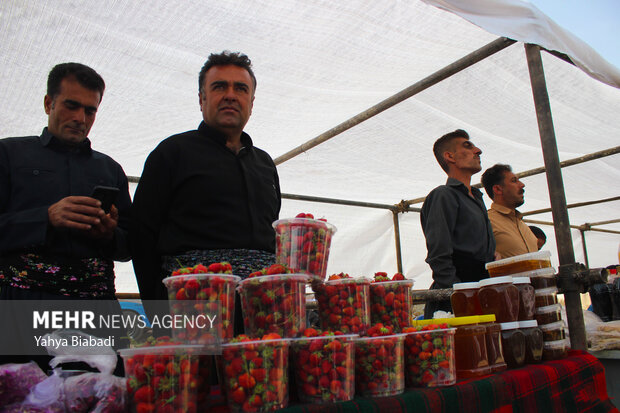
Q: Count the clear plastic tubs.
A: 10